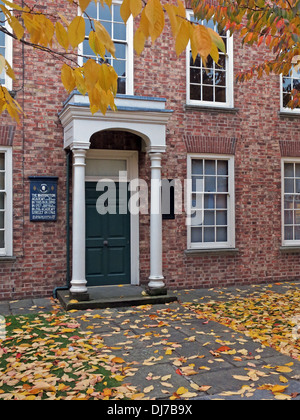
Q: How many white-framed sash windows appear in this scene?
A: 7